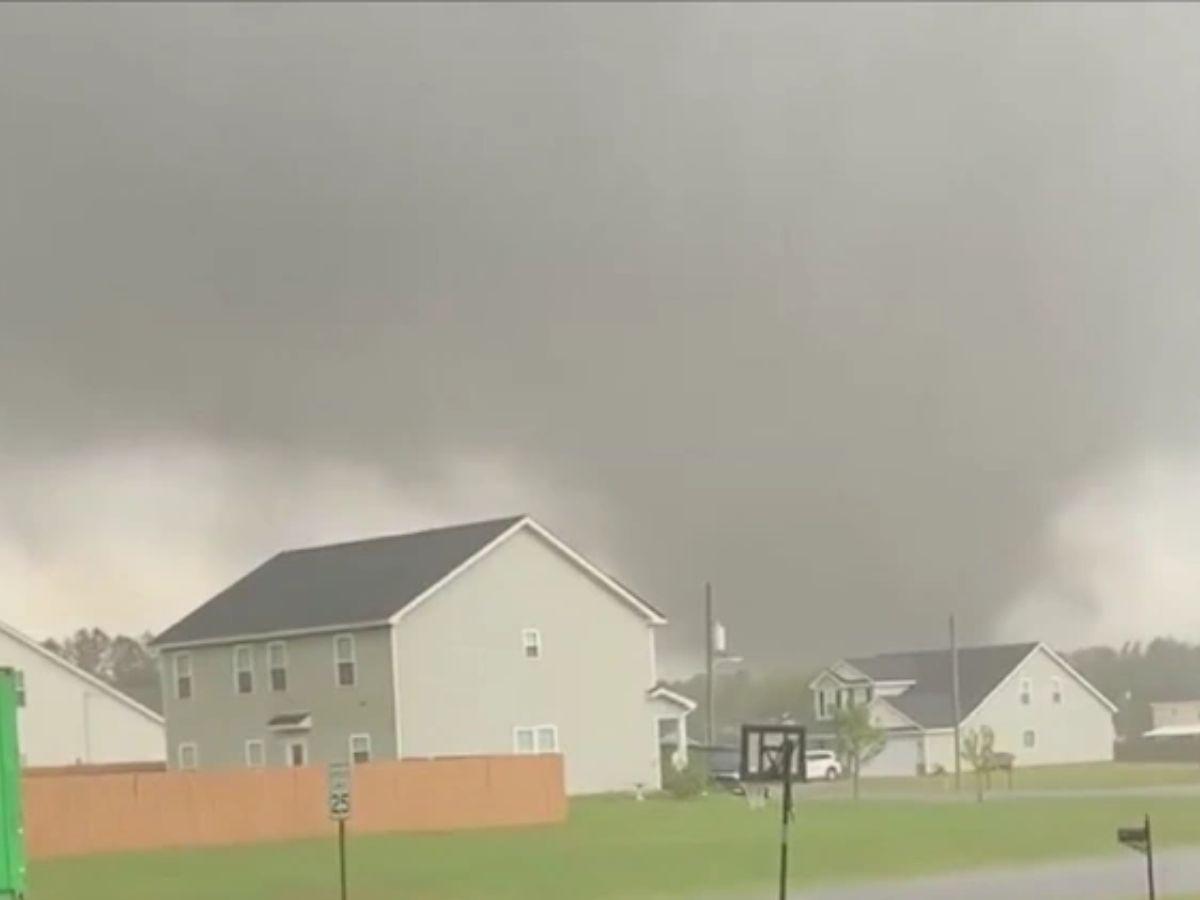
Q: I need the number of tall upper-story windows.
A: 4